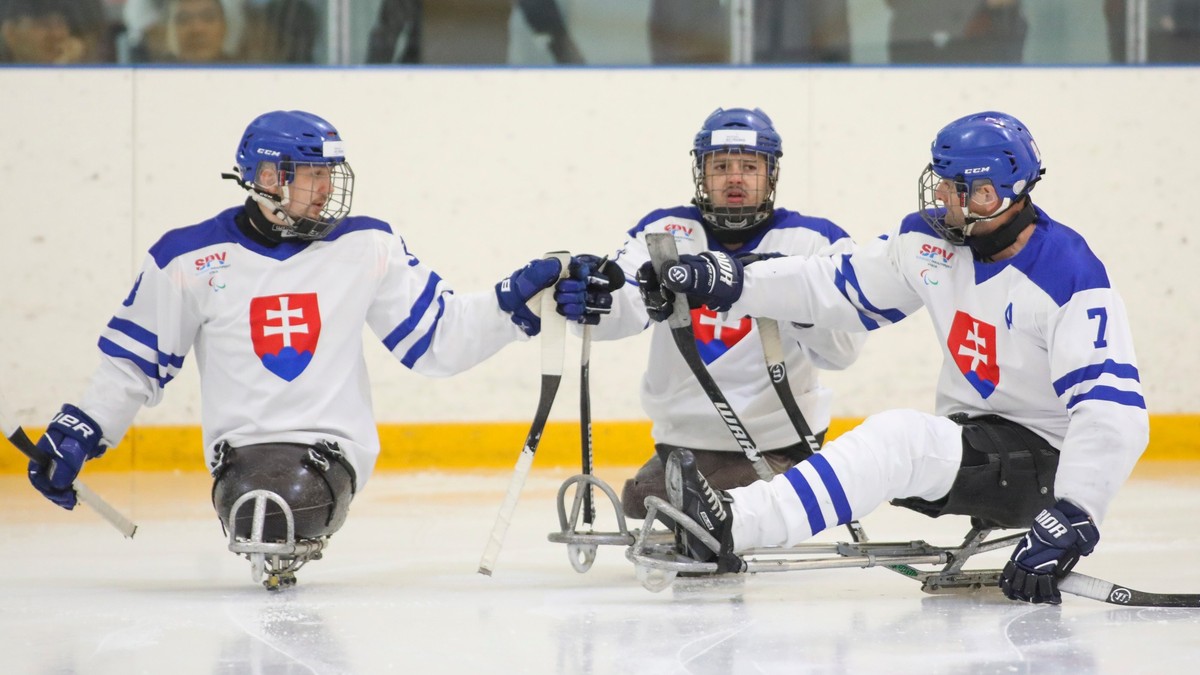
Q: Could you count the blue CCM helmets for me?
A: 2